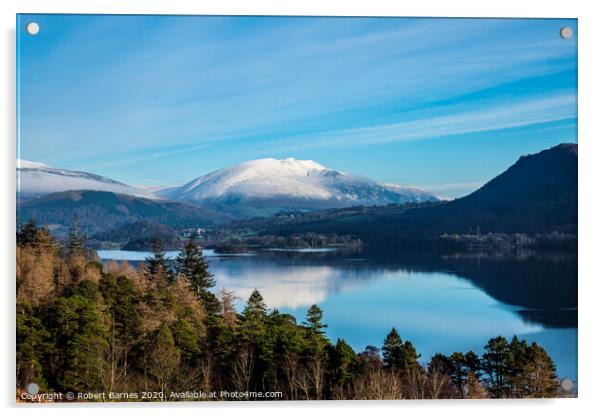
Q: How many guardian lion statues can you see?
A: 0